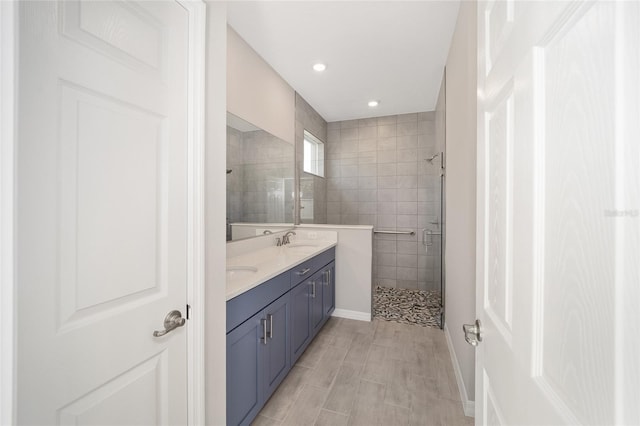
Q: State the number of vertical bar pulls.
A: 5